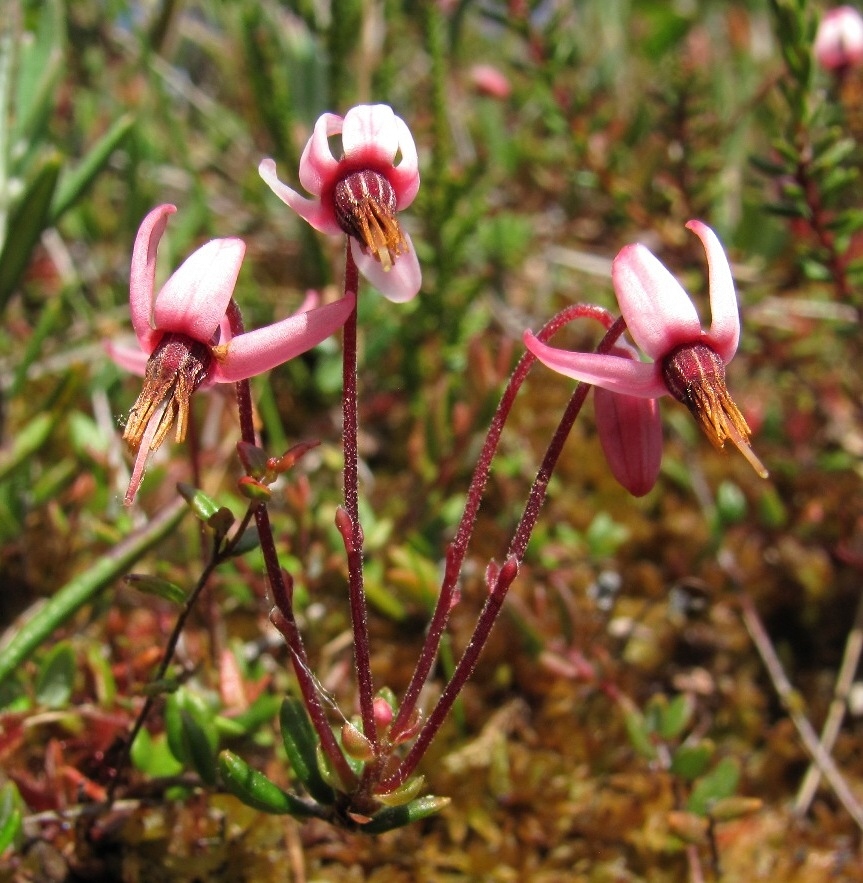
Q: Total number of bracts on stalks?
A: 8